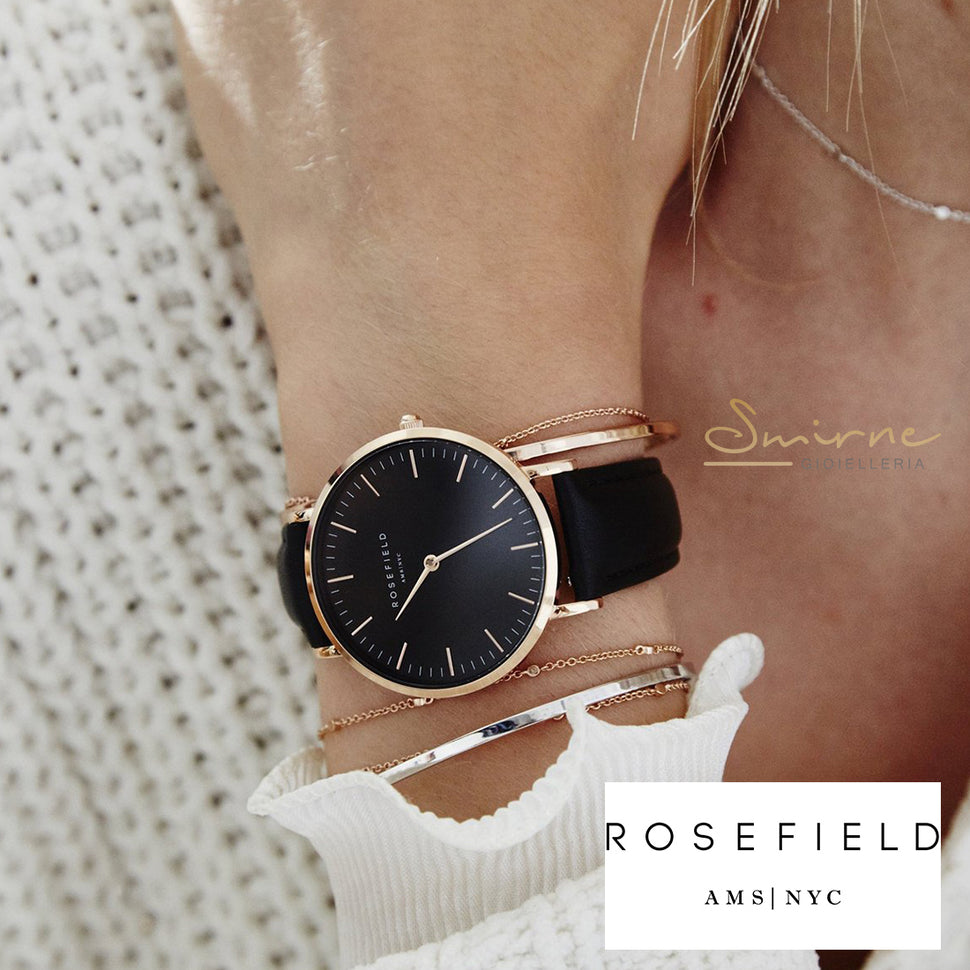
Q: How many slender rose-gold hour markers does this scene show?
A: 12